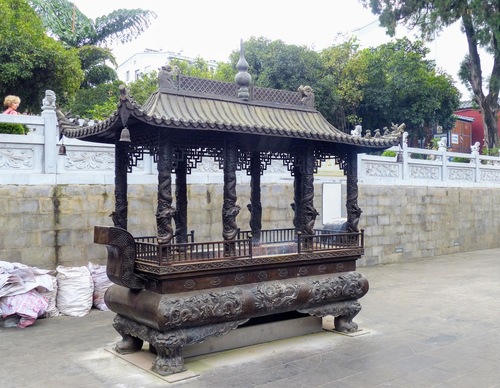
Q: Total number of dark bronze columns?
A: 8